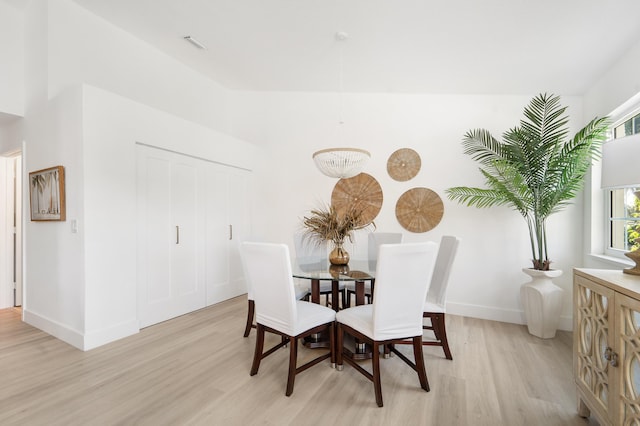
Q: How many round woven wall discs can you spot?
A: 3